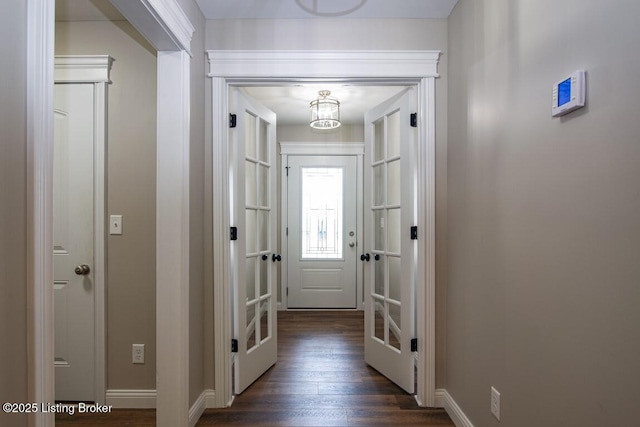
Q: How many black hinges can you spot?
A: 6